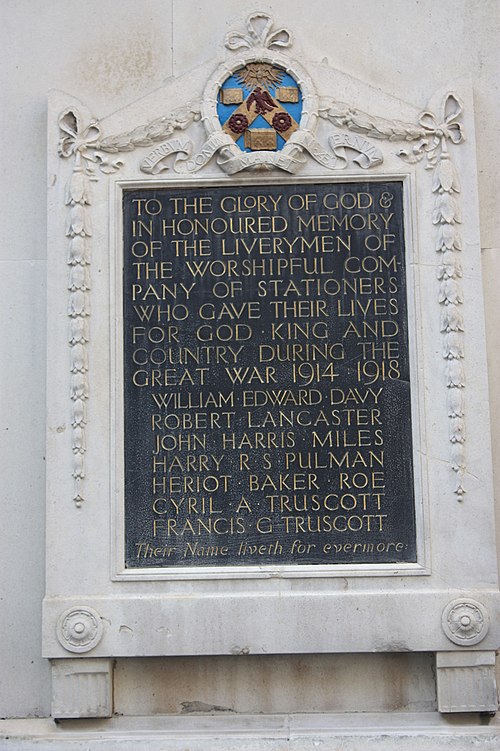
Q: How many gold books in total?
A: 3